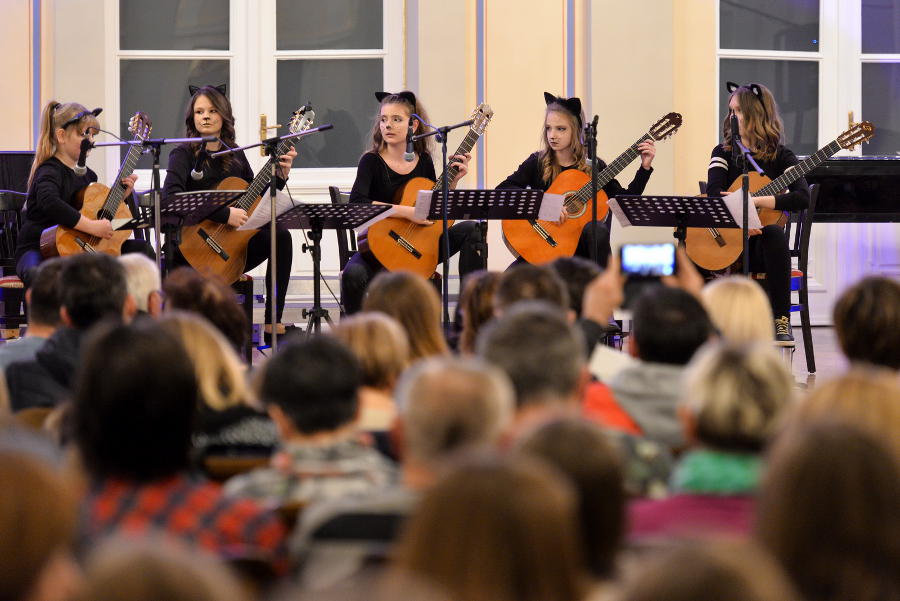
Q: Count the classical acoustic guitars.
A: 5